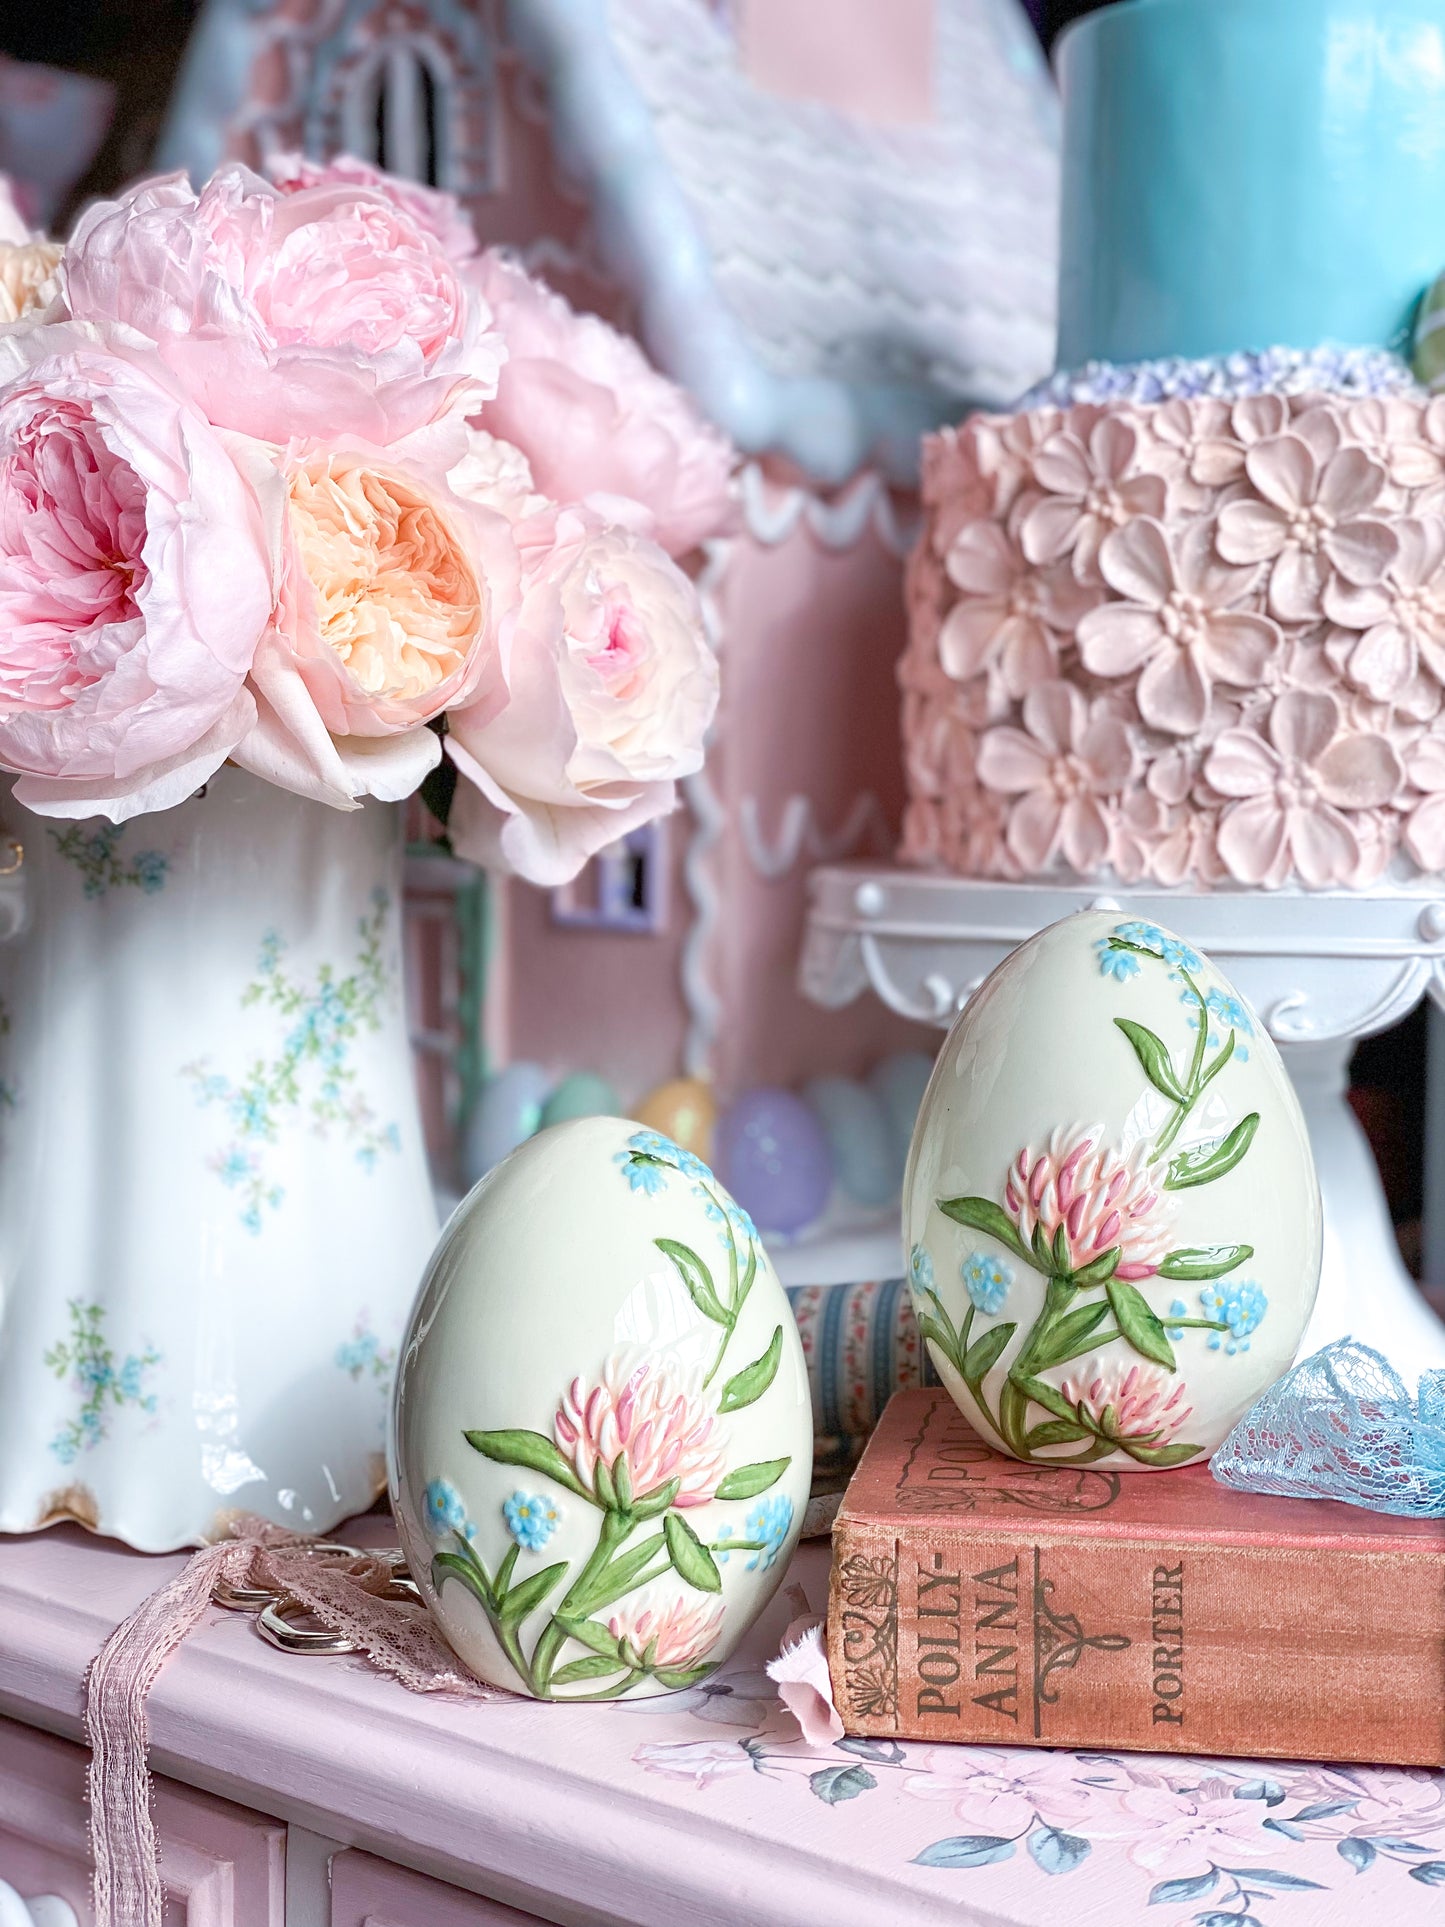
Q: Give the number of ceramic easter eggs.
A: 2